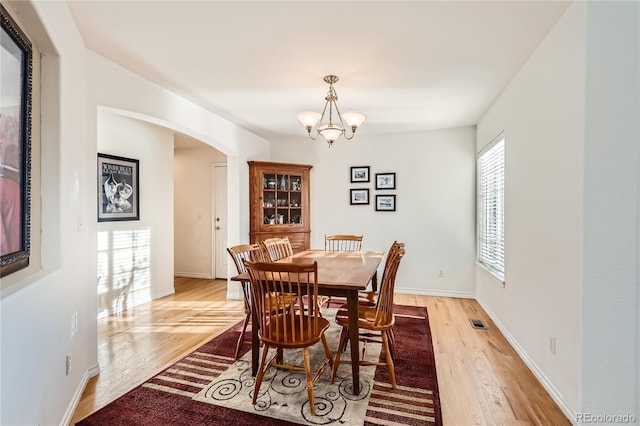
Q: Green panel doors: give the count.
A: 0